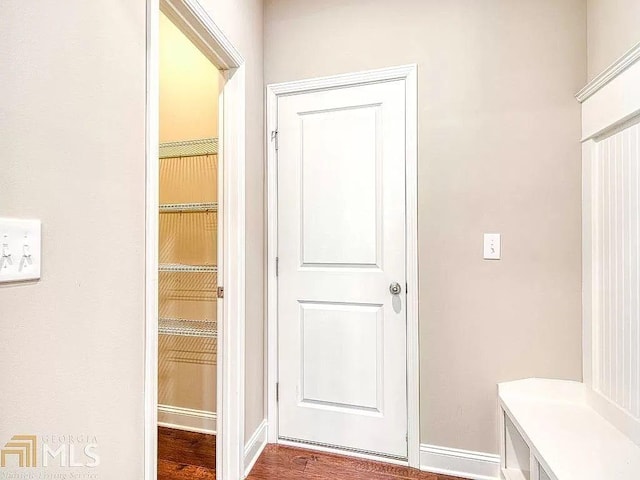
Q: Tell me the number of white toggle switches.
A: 3